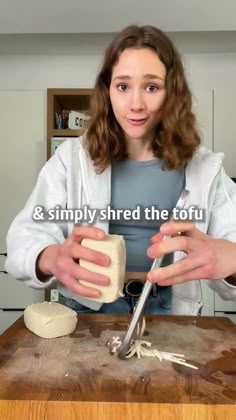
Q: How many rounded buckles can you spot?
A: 1